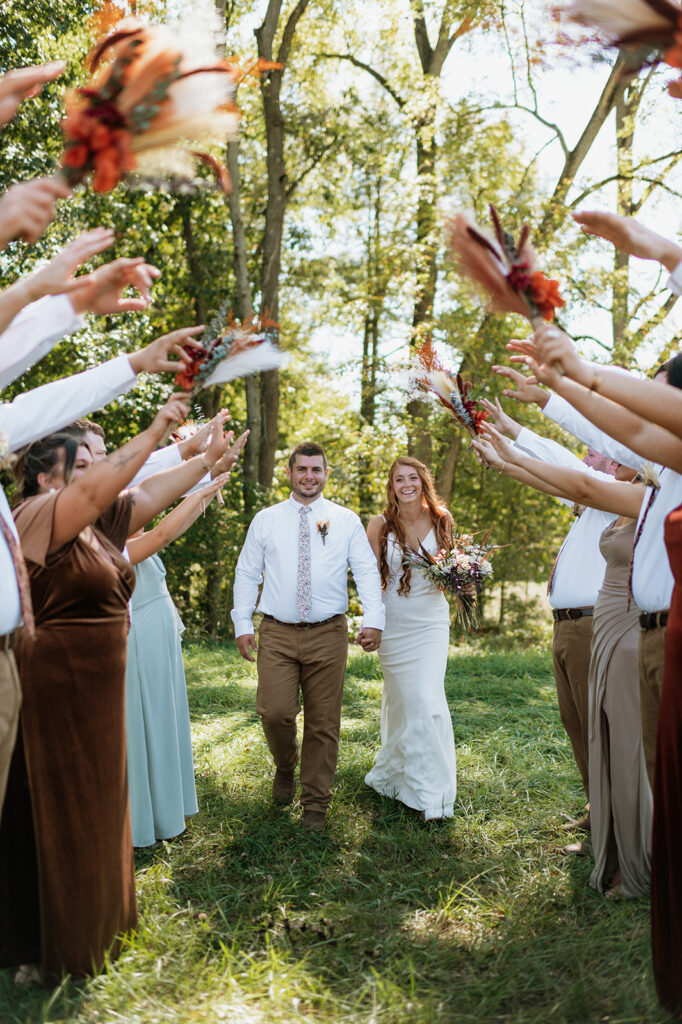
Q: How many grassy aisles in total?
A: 1